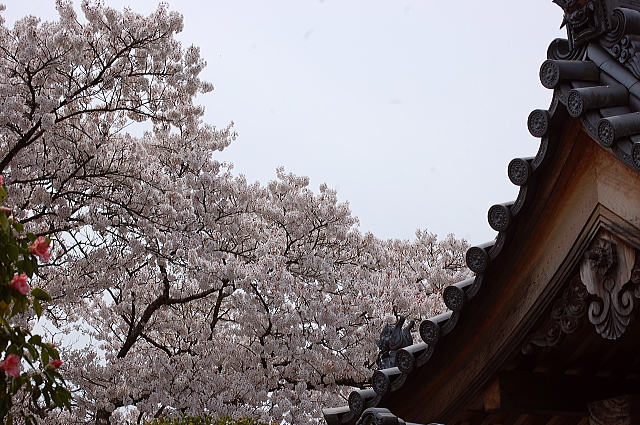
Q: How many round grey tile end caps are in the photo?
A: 13